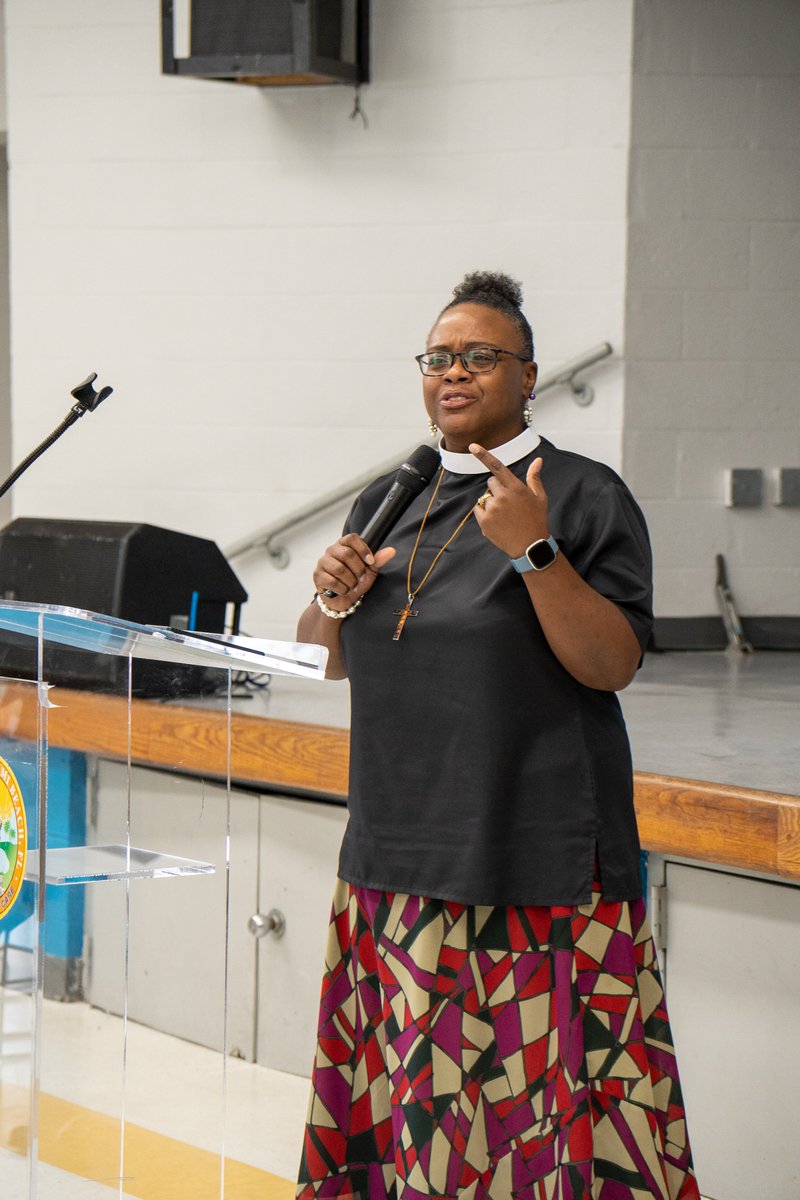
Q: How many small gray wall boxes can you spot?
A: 2